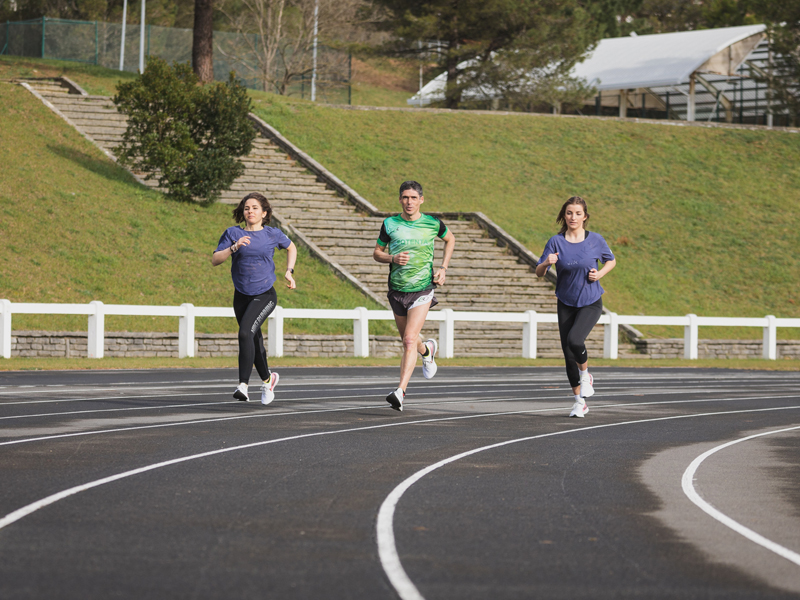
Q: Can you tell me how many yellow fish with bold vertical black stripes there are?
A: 0